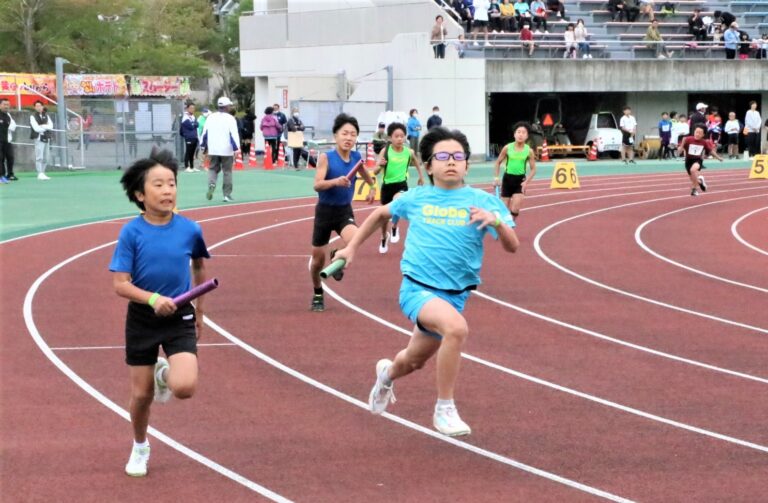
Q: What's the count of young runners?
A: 6